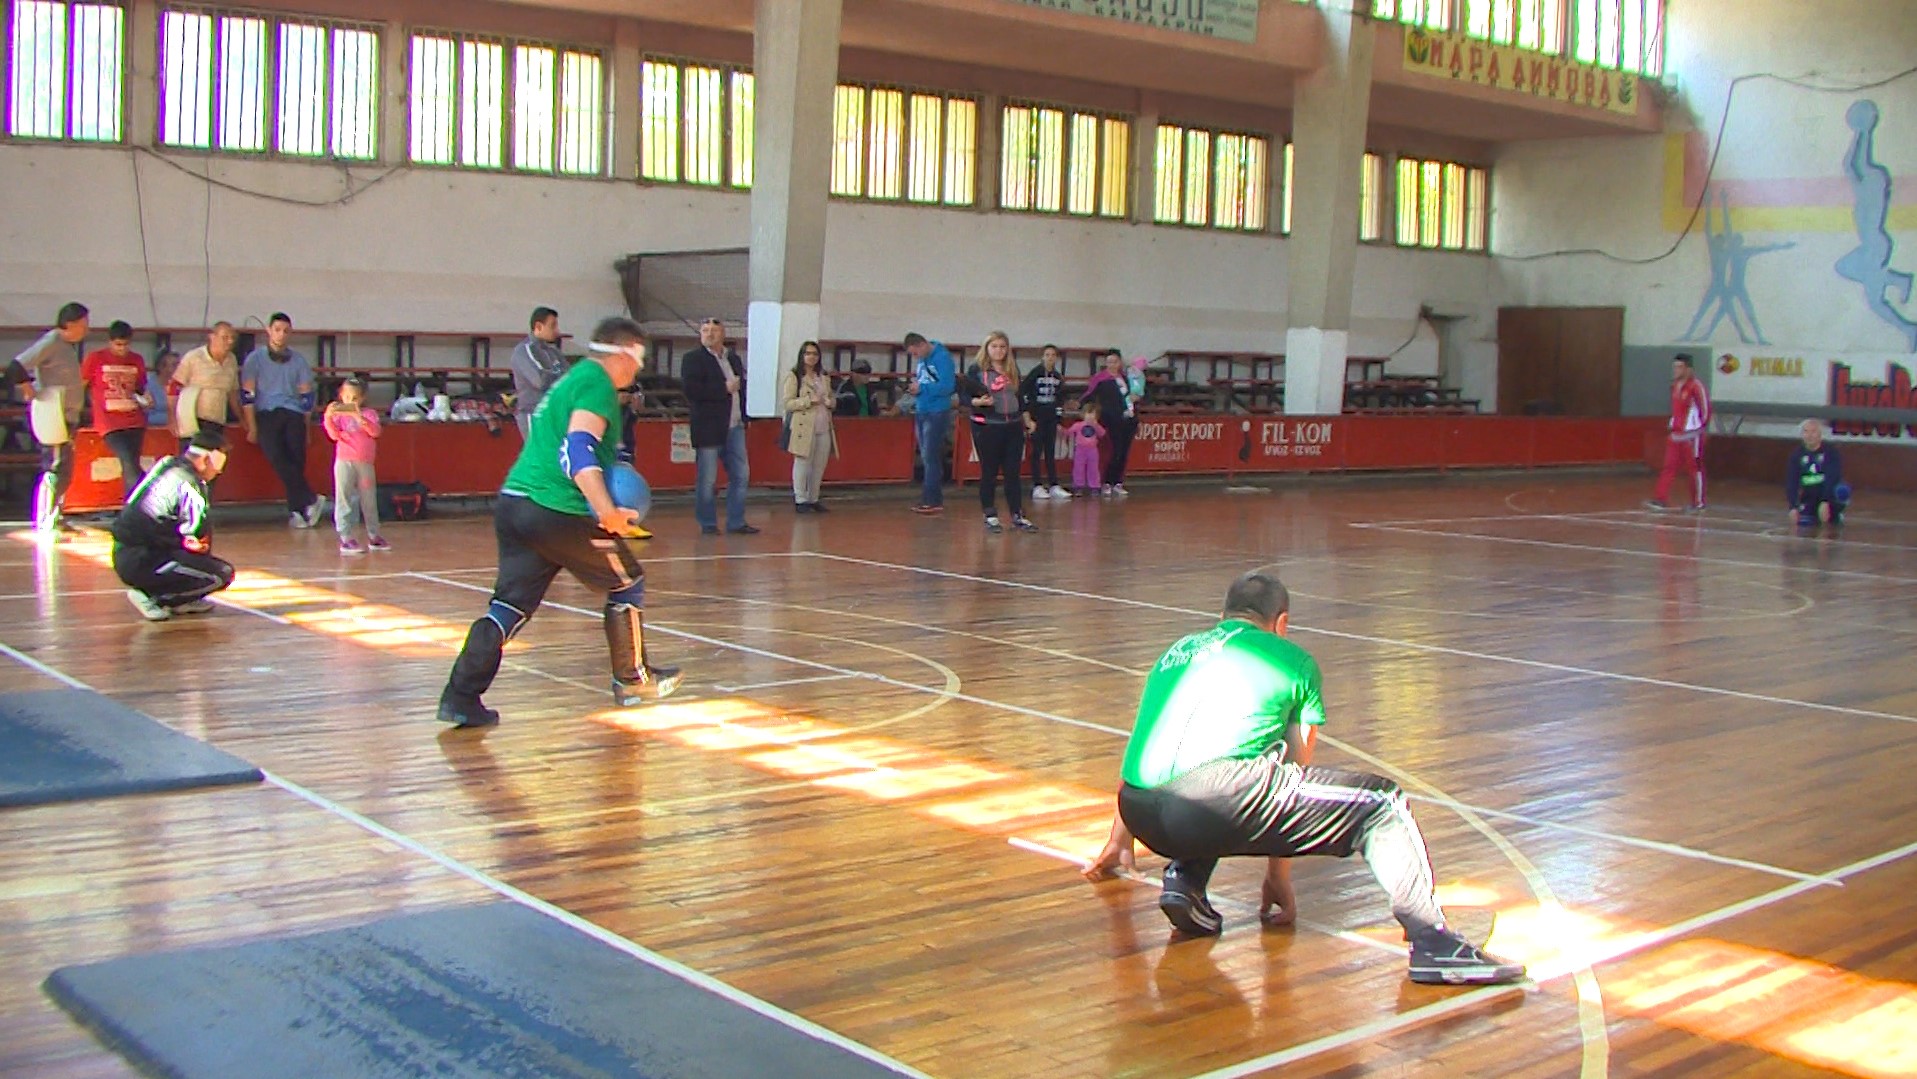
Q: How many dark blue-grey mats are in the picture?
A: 2